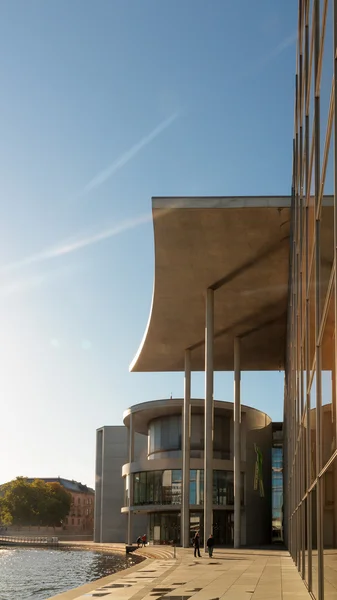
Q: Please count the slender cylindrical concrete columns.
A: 3